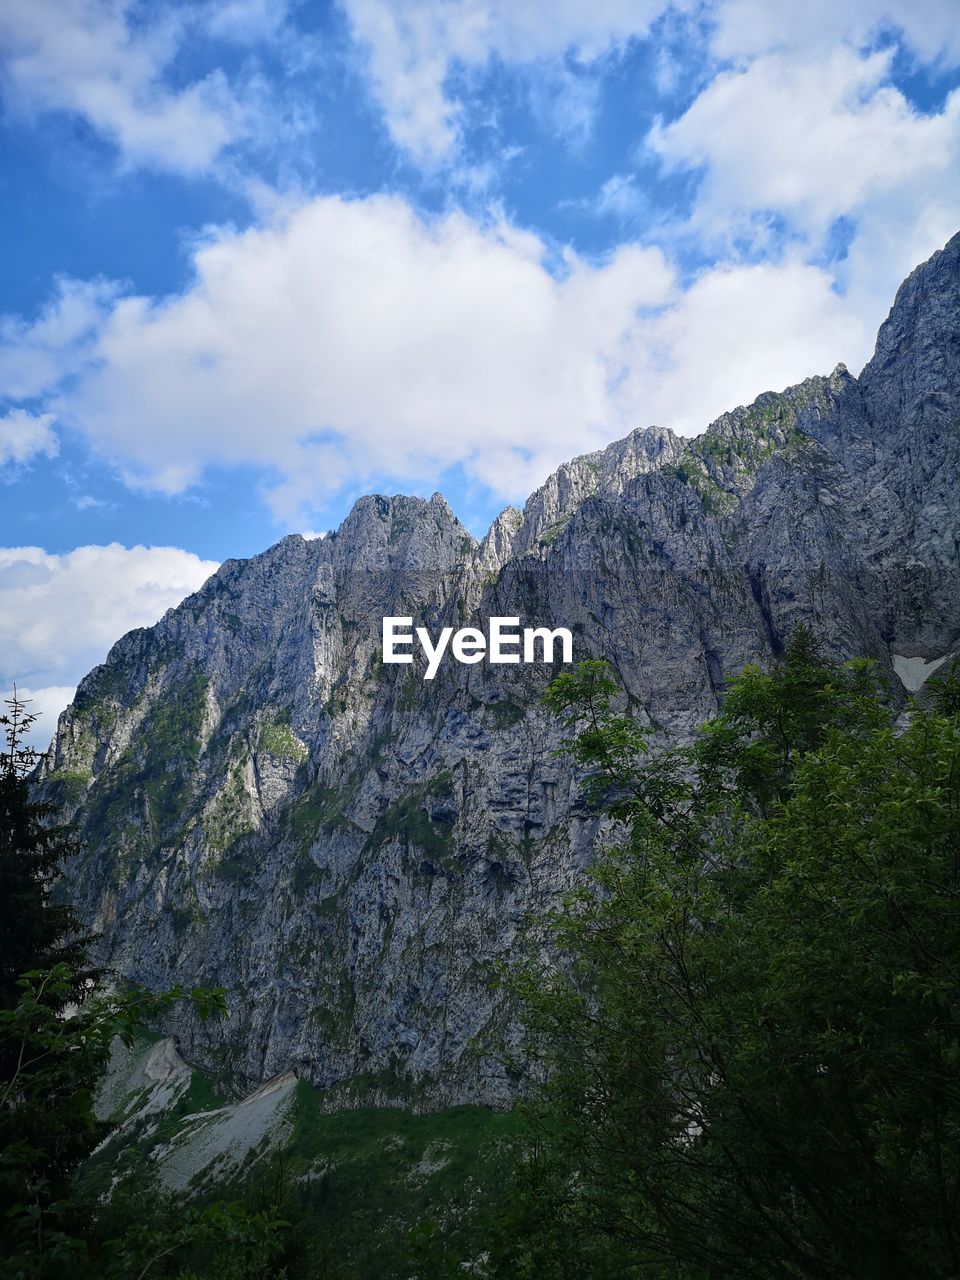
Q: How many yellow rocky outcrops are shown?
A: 0